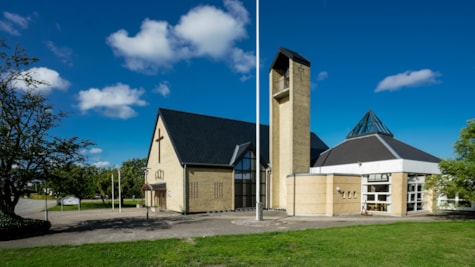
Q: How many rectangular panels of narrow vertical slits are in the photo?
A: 2